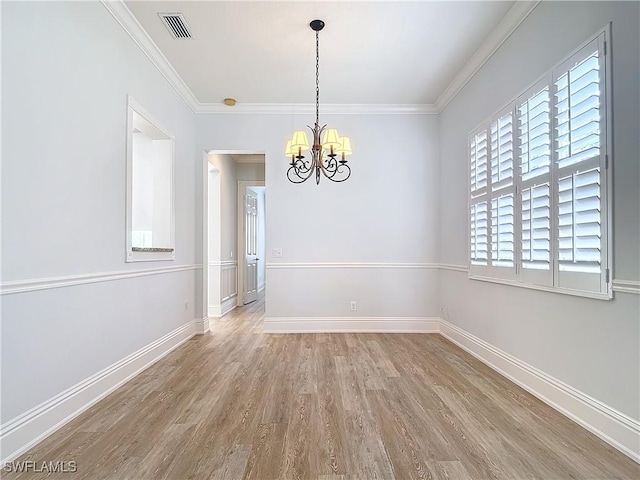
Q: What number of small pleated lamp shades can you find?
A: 5